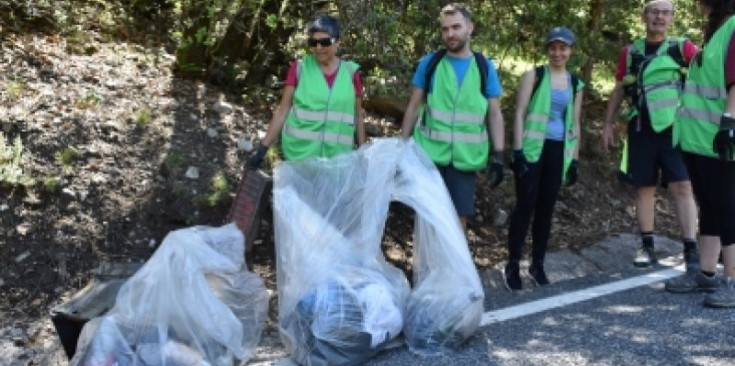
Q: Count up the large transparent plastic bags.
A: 3